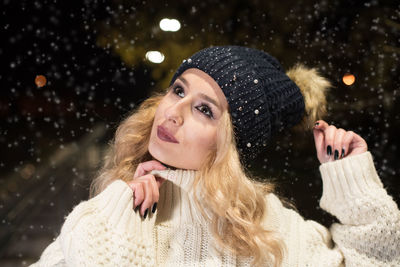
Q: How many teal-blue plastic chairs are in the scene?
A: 0